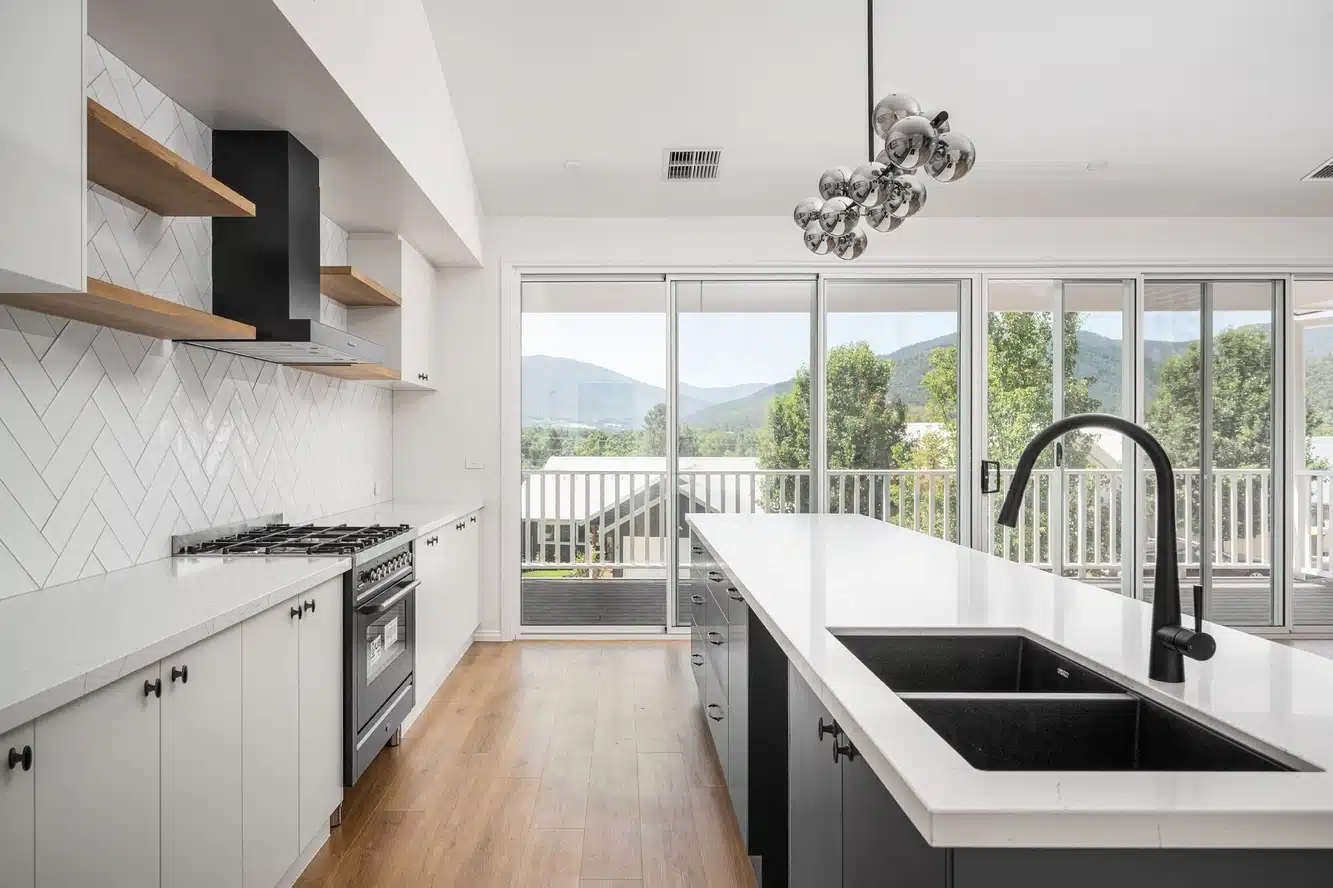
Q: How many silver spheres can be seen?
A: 13